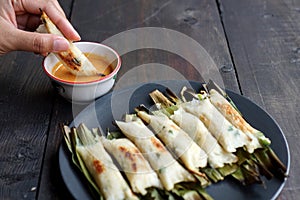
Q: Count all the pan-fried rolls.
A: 8